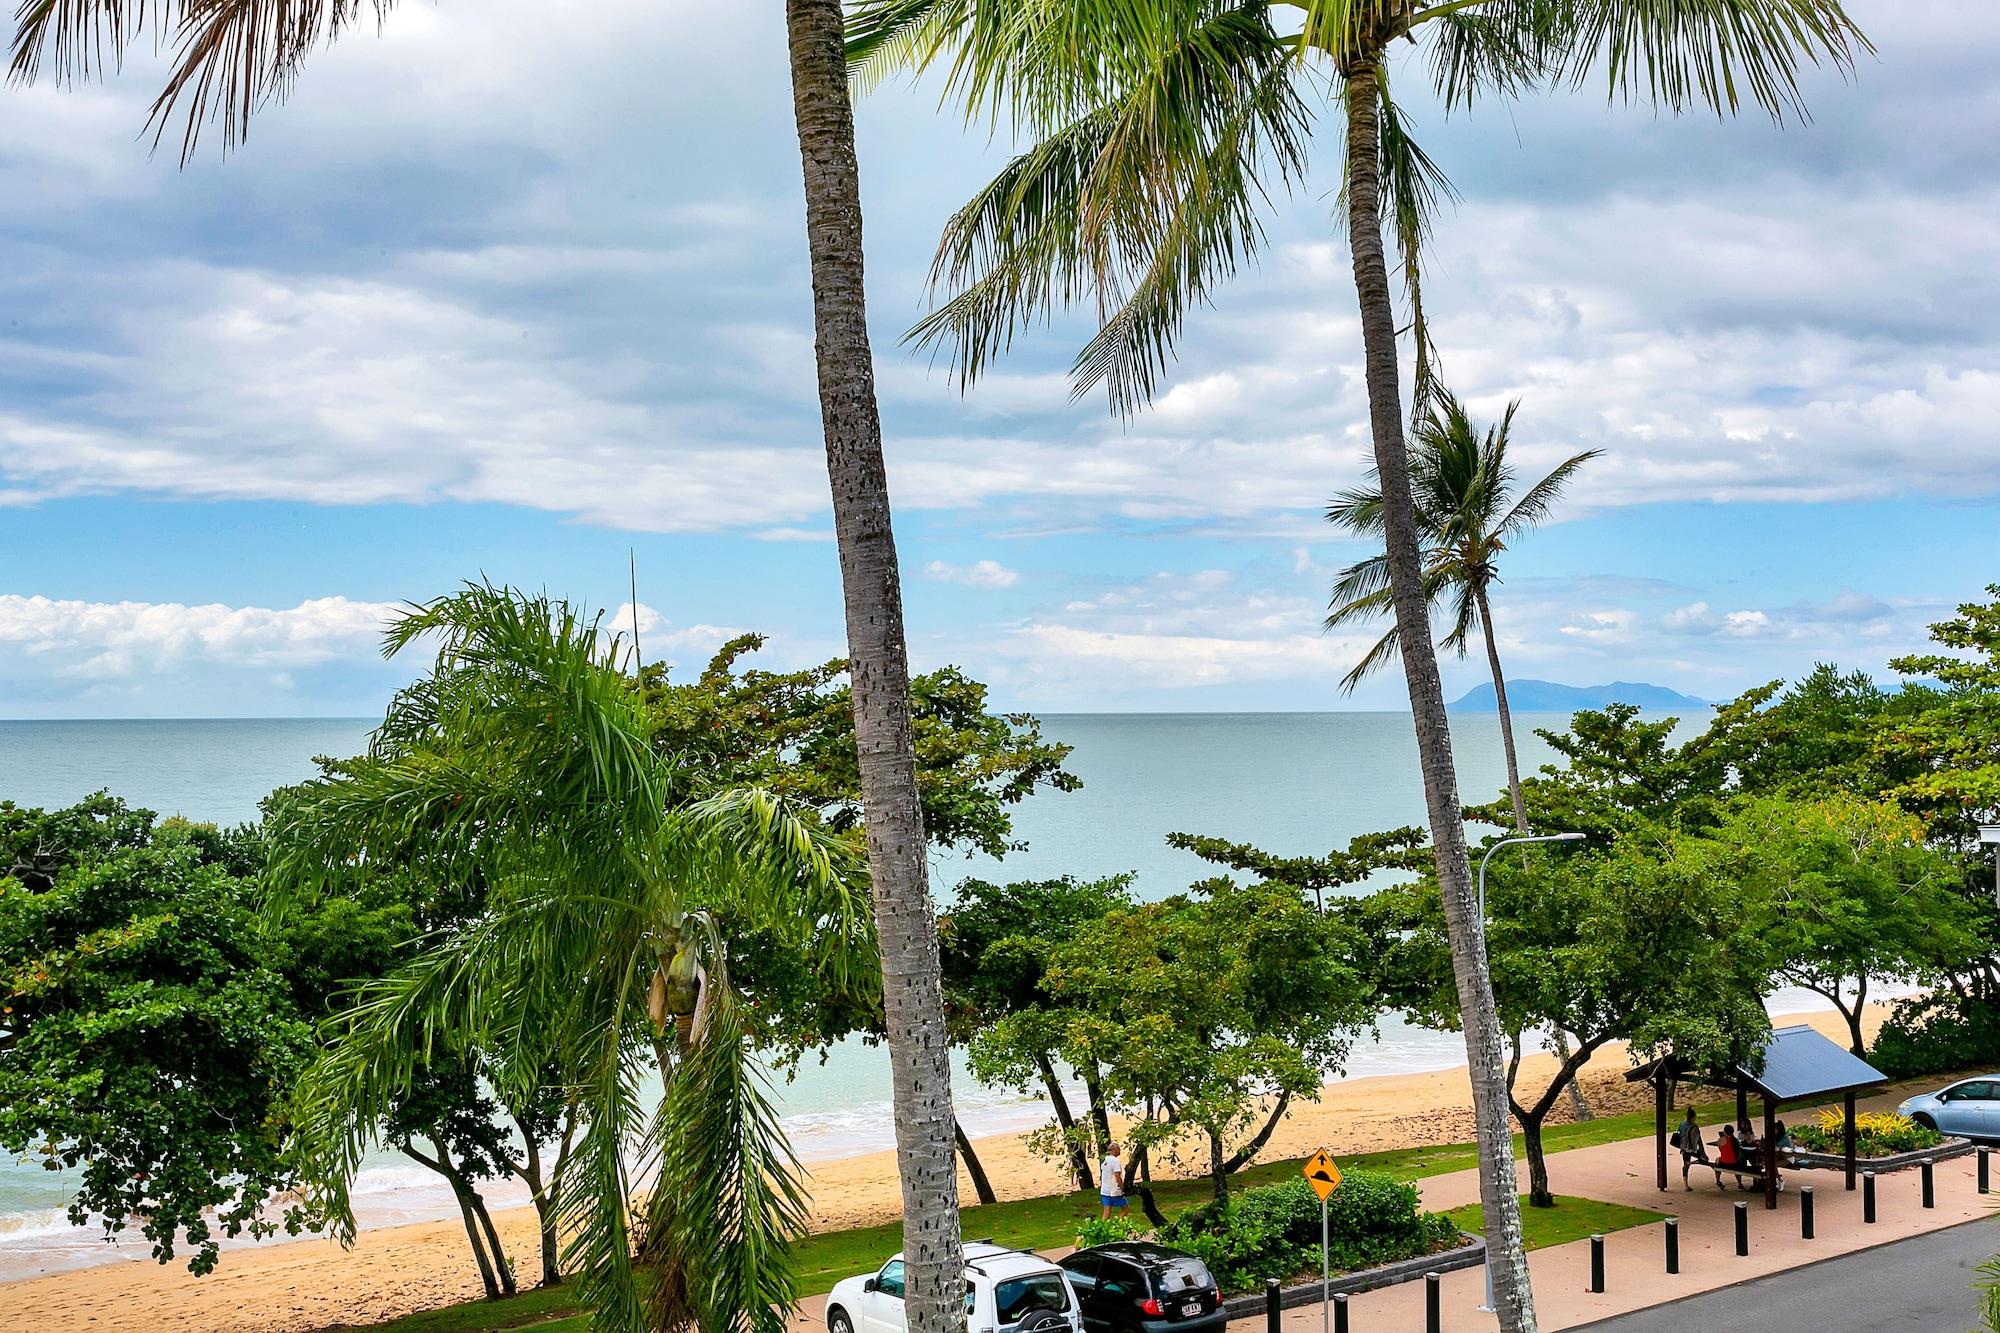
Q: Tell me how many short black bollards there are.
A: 10